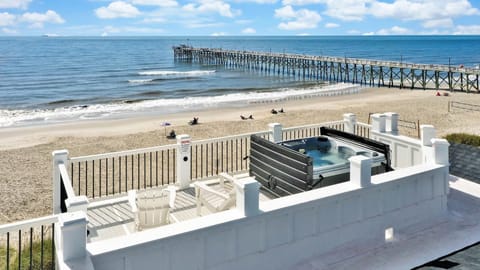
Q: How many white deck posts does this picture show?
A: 12